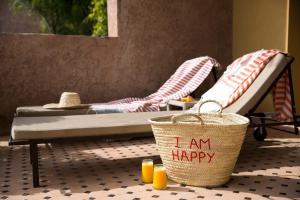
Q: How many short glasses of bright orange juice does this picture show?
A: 2